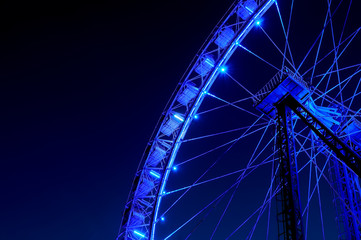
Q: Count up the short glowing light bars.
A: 5